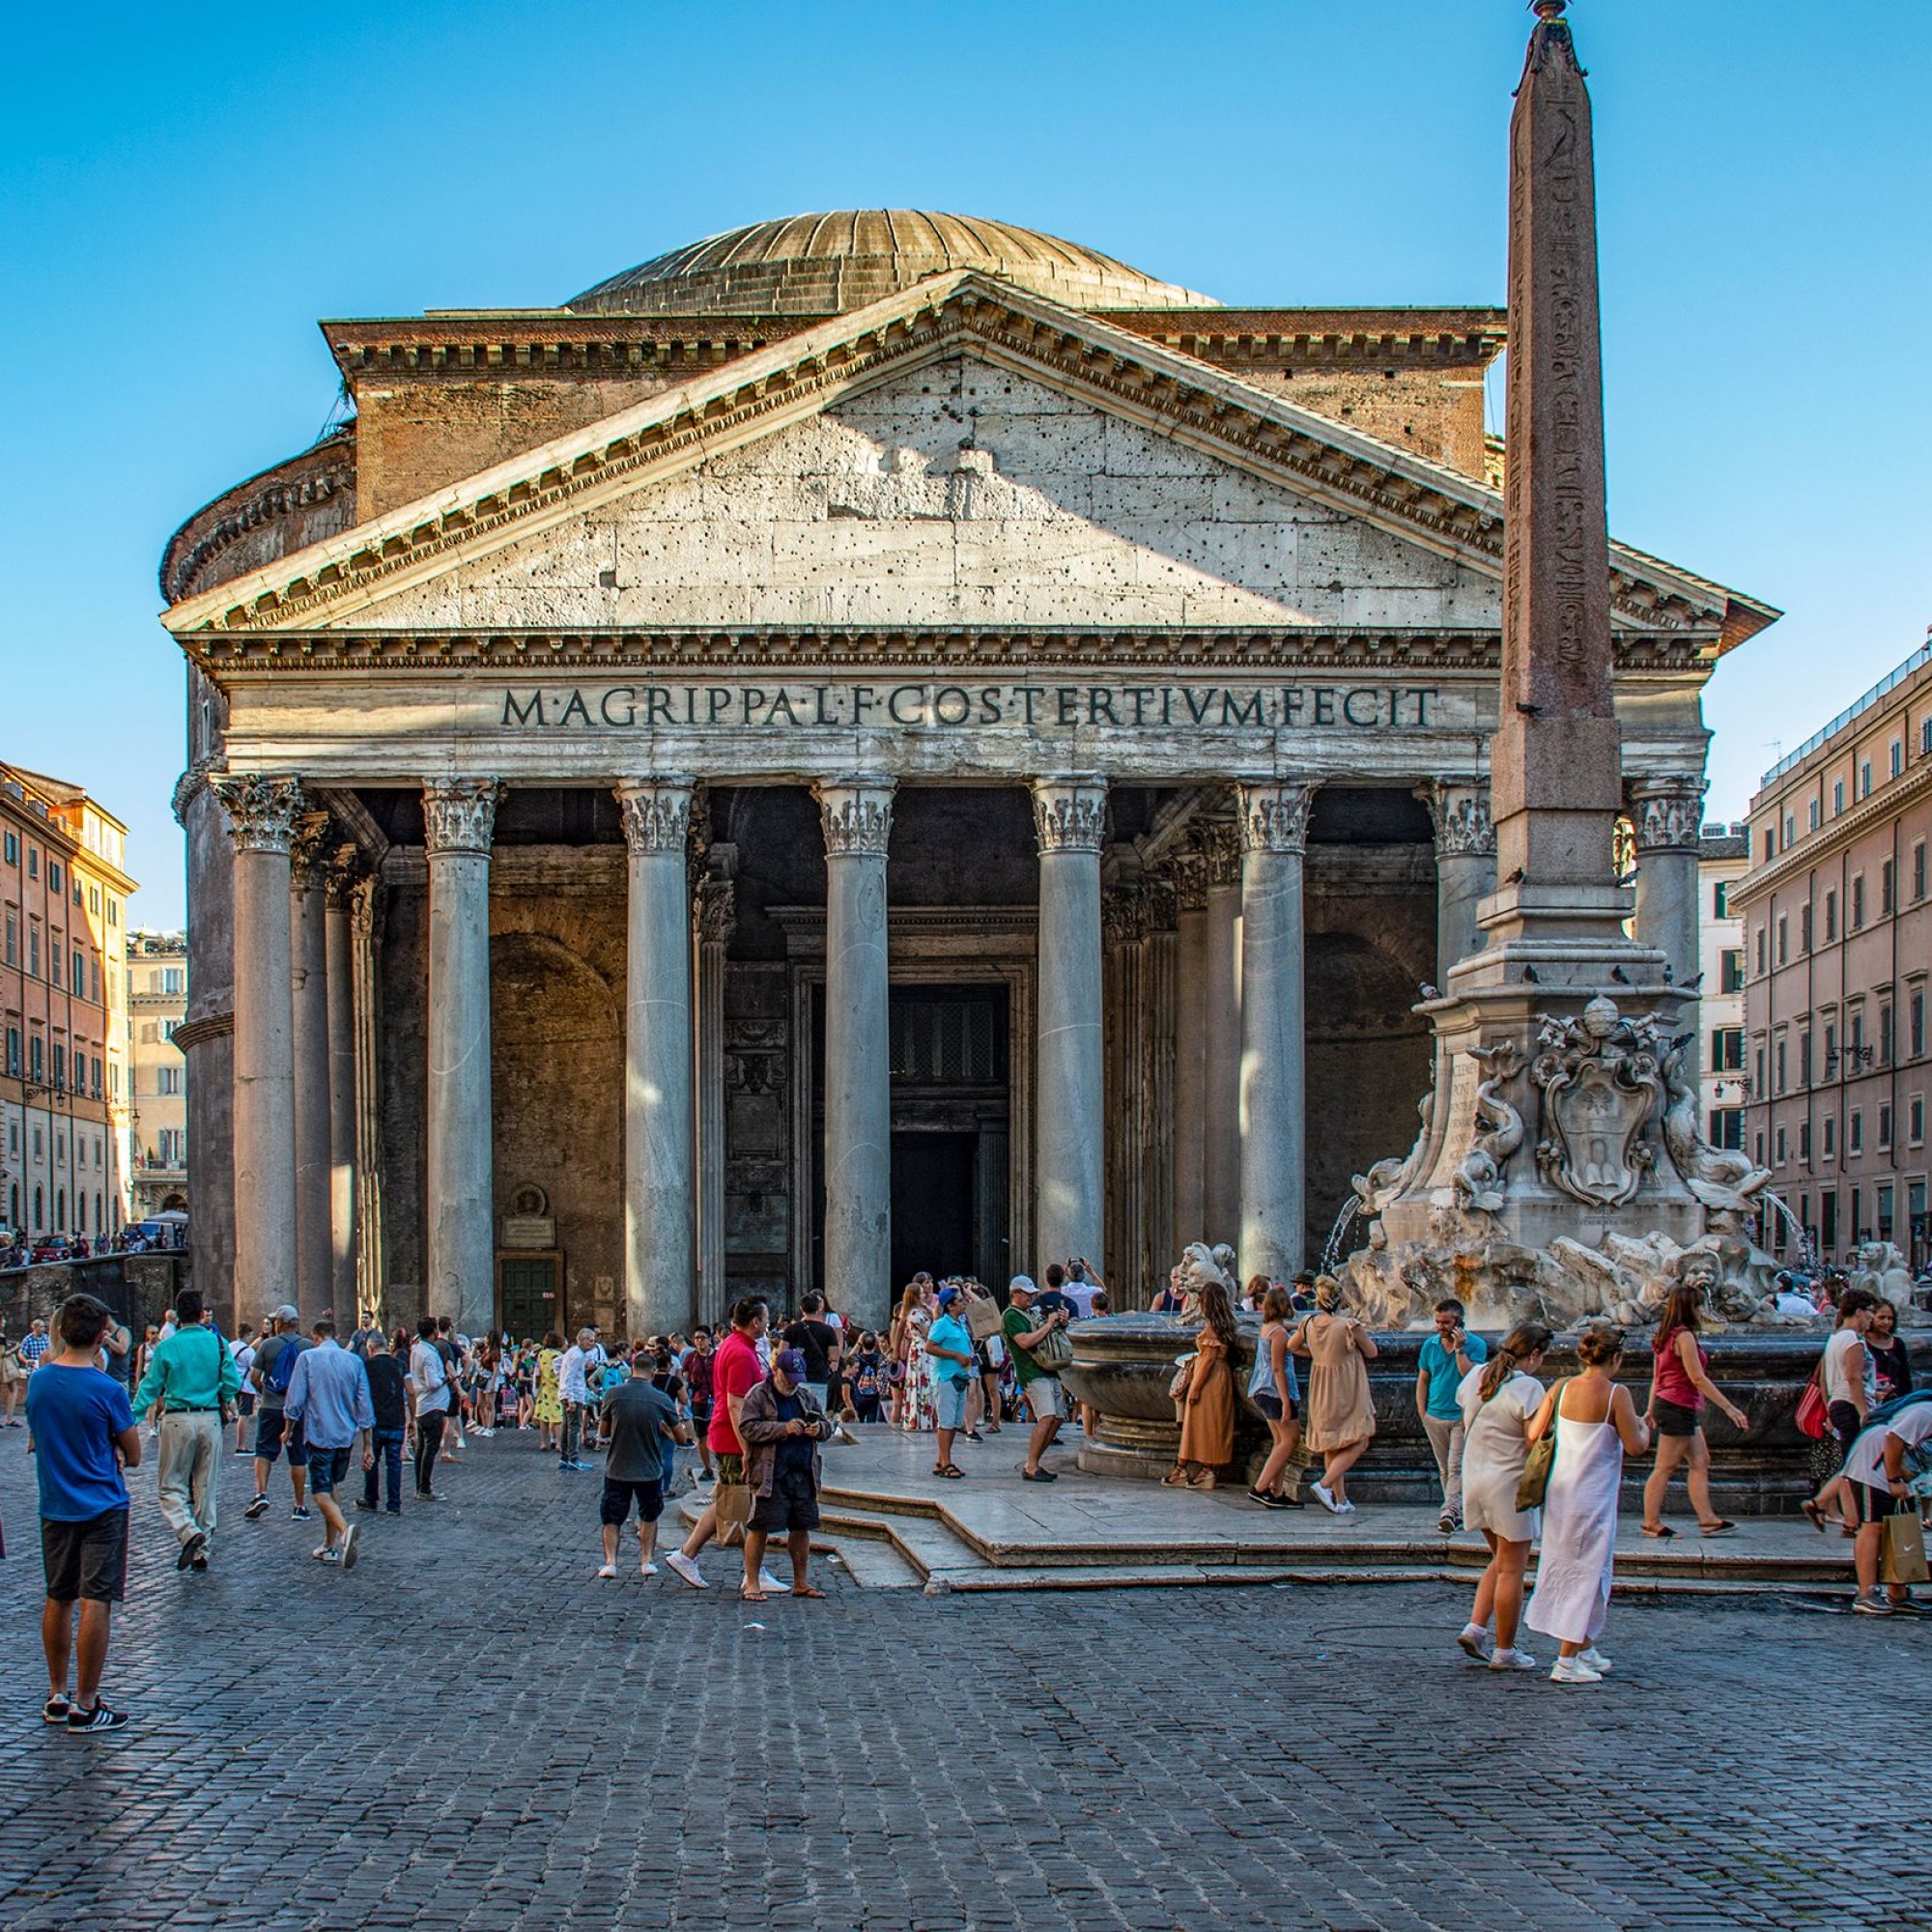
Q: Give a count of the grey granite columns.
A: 8